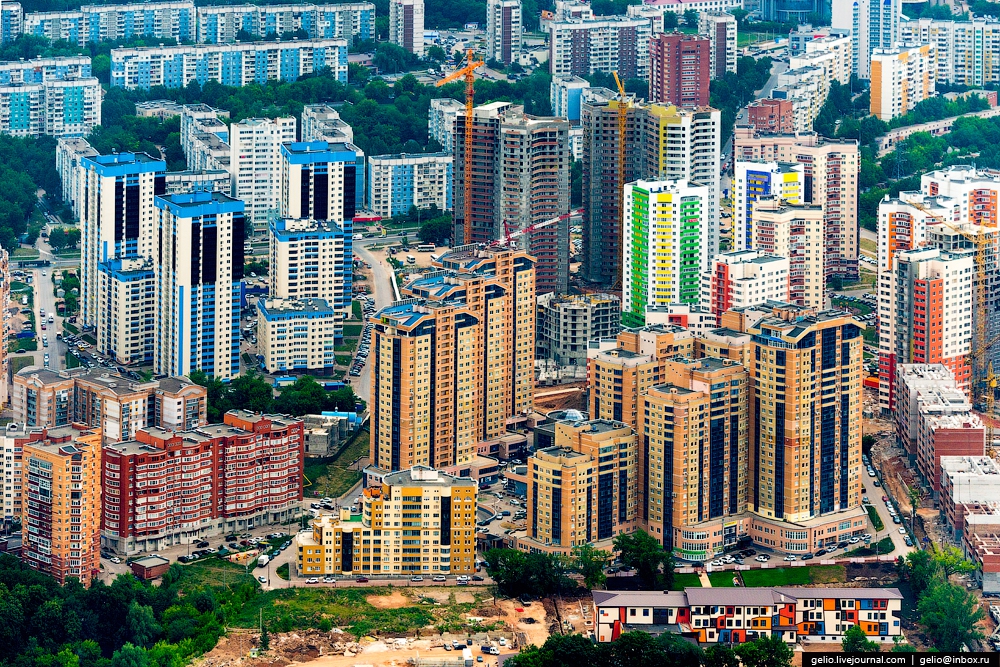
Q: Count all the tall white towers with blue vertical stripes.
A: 3